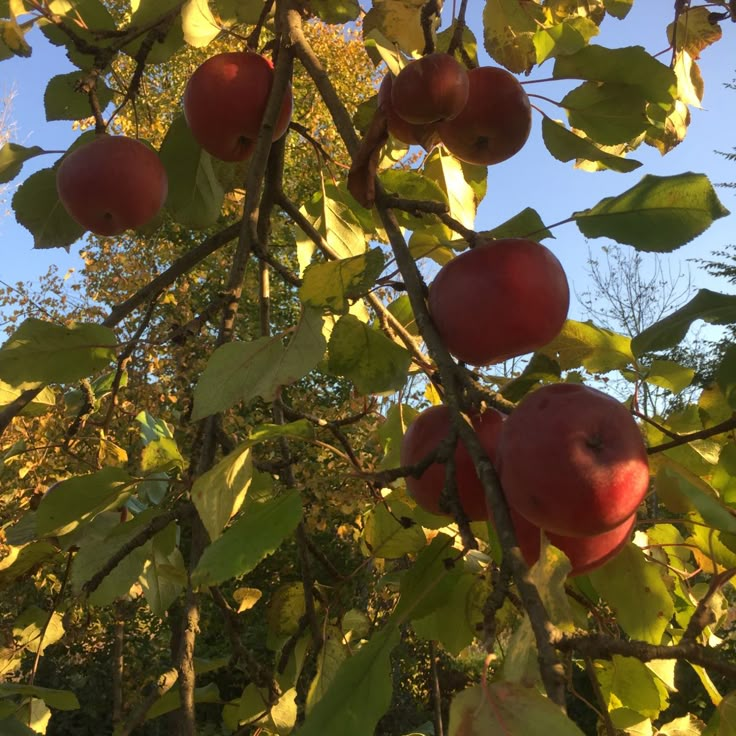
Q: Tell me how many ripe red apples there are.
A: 9